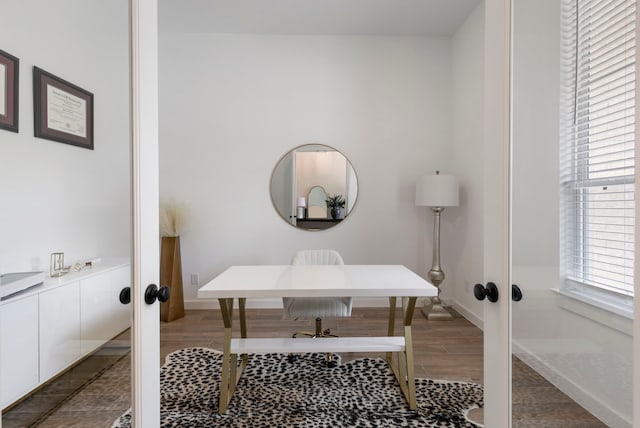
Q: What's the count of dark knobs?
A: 4